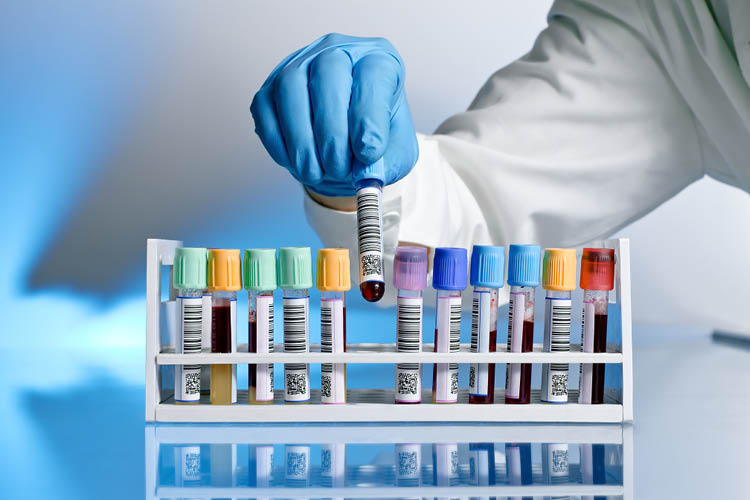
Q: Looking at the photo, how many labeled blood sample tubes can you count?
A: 12